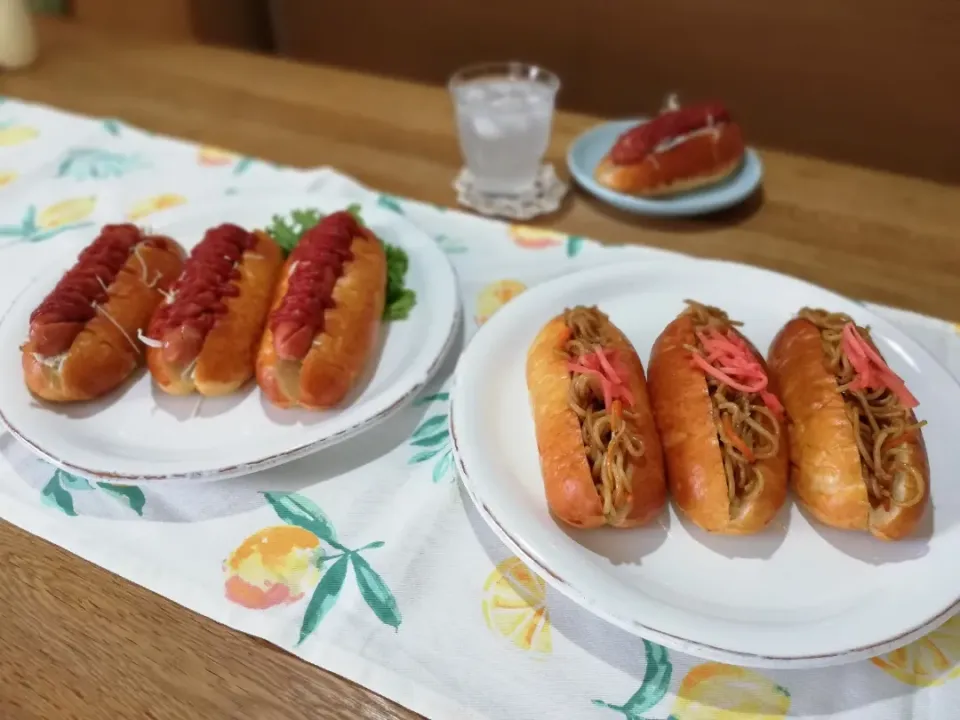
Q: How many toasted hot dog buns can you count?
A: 7